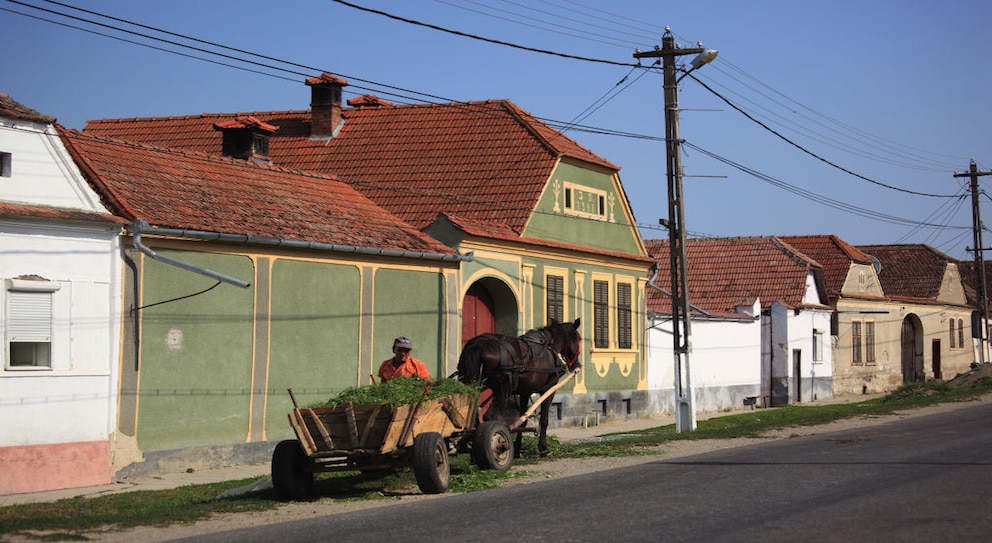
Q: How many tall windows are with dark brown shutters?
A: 3